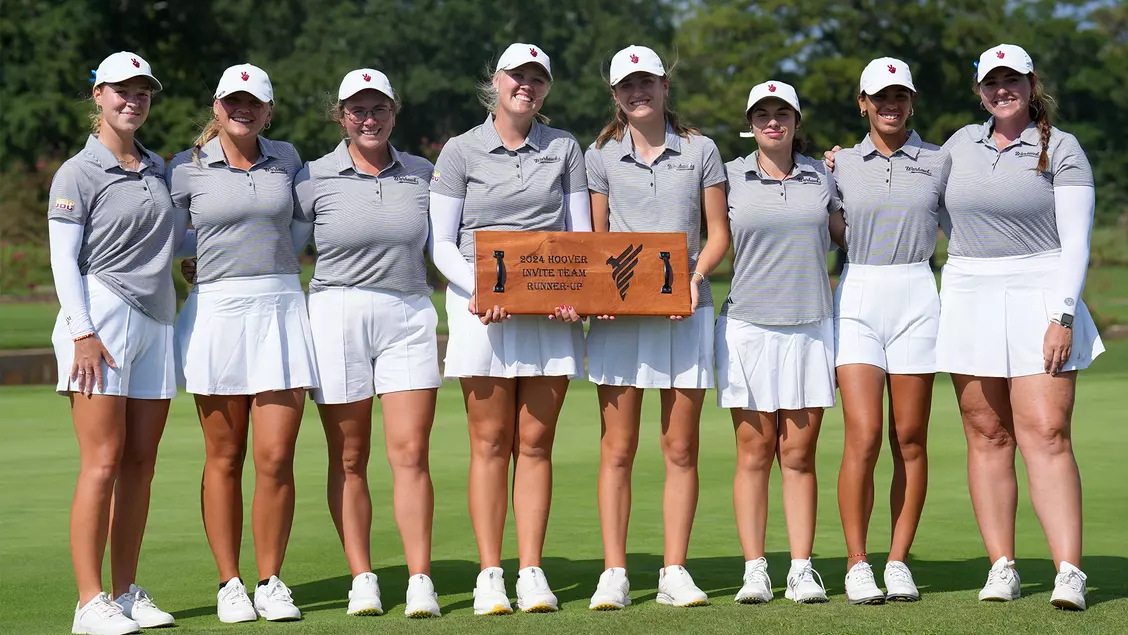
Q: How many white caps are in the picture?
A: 8